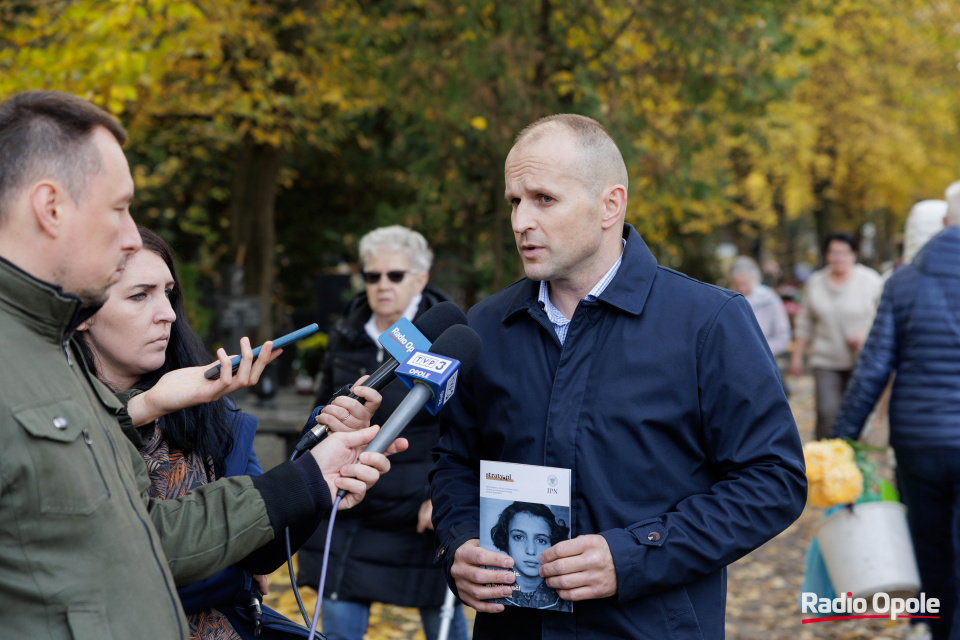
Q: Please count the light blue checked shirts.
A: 1